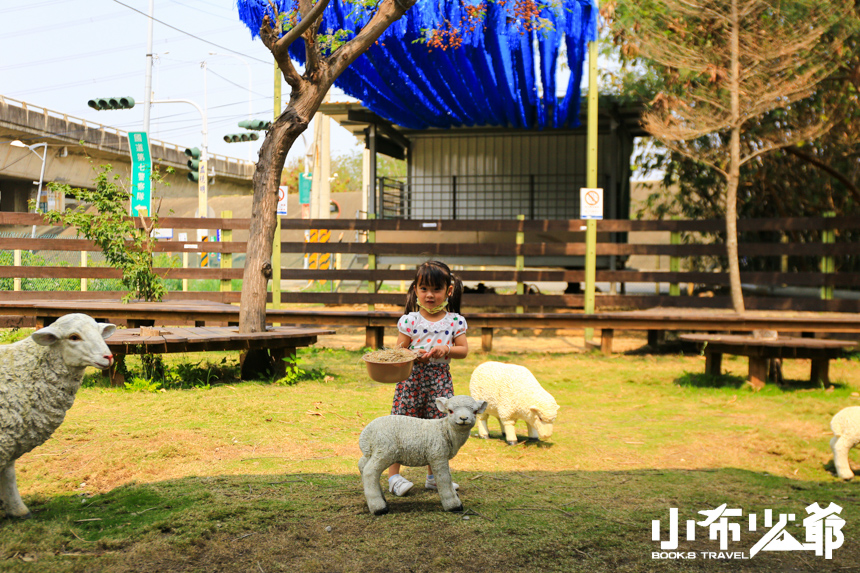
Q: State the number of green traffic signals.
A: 4